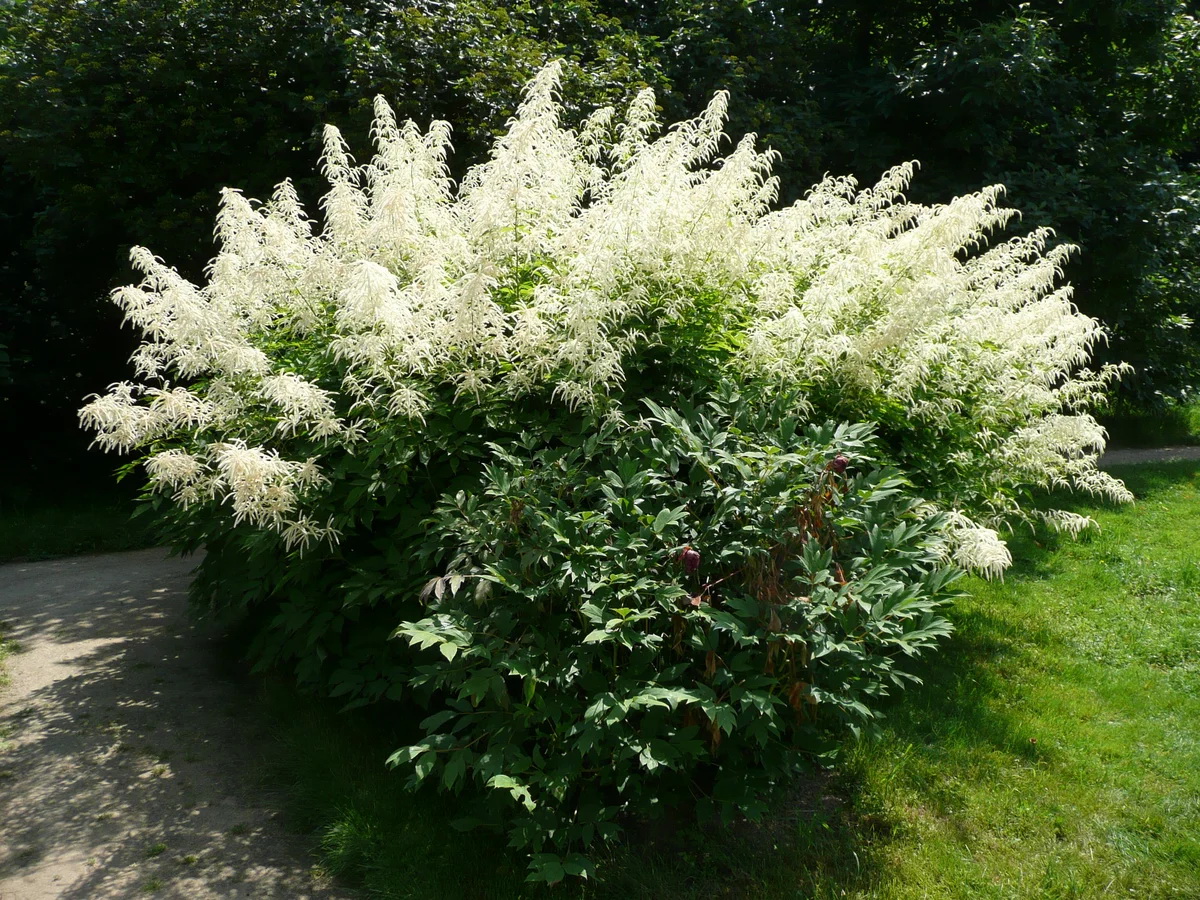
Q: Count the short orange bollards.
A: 0